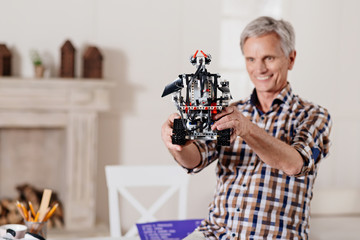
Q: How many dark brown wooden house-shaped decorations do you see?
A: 3